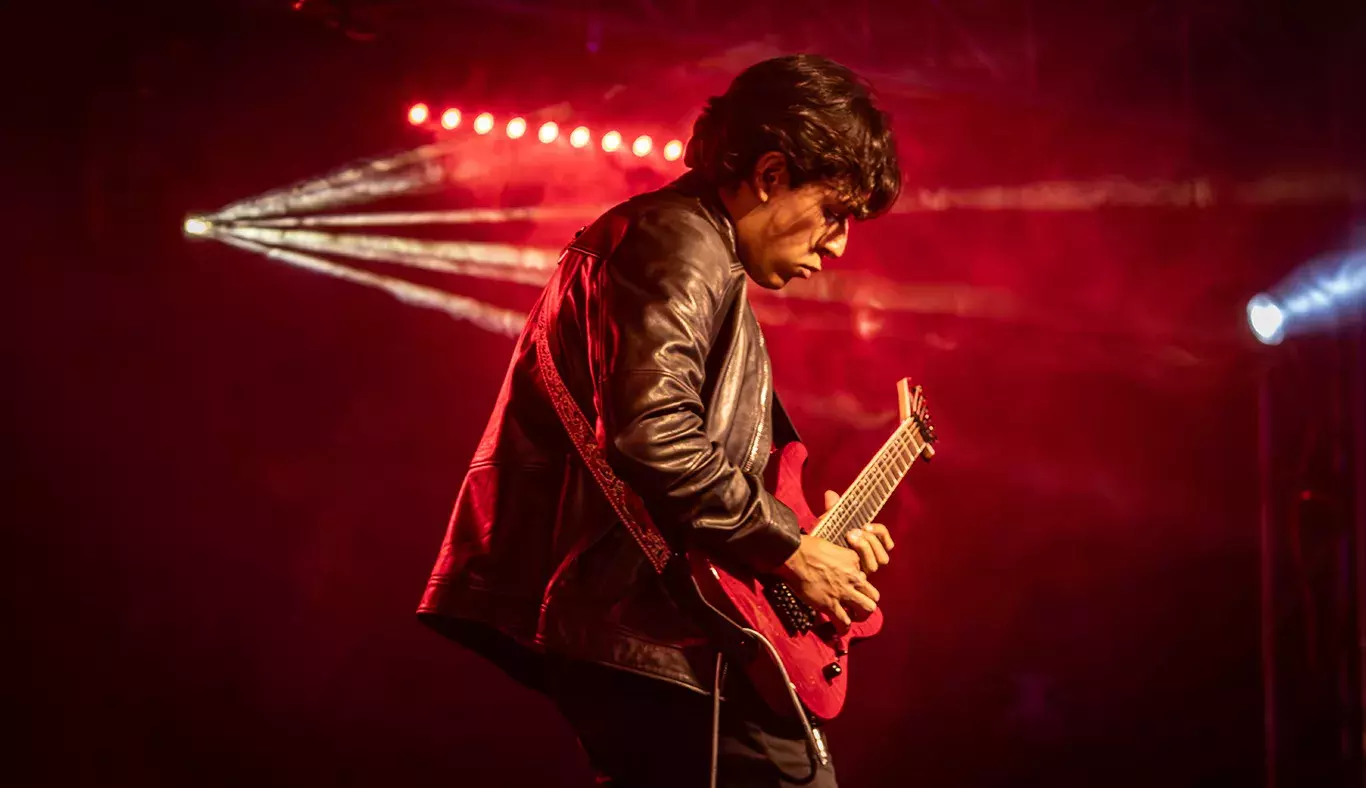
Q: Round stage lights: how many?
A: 11